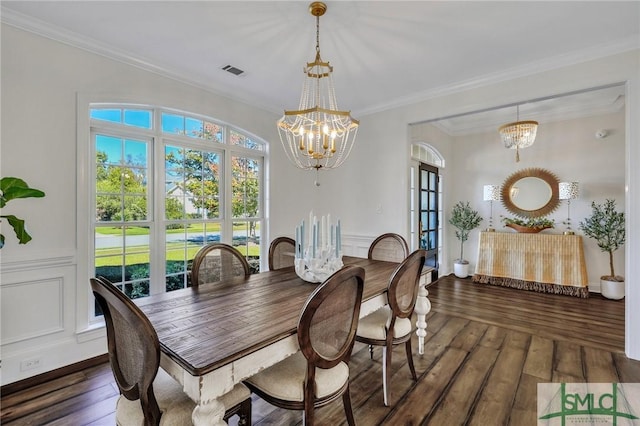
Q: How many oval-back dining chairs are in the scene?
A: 6